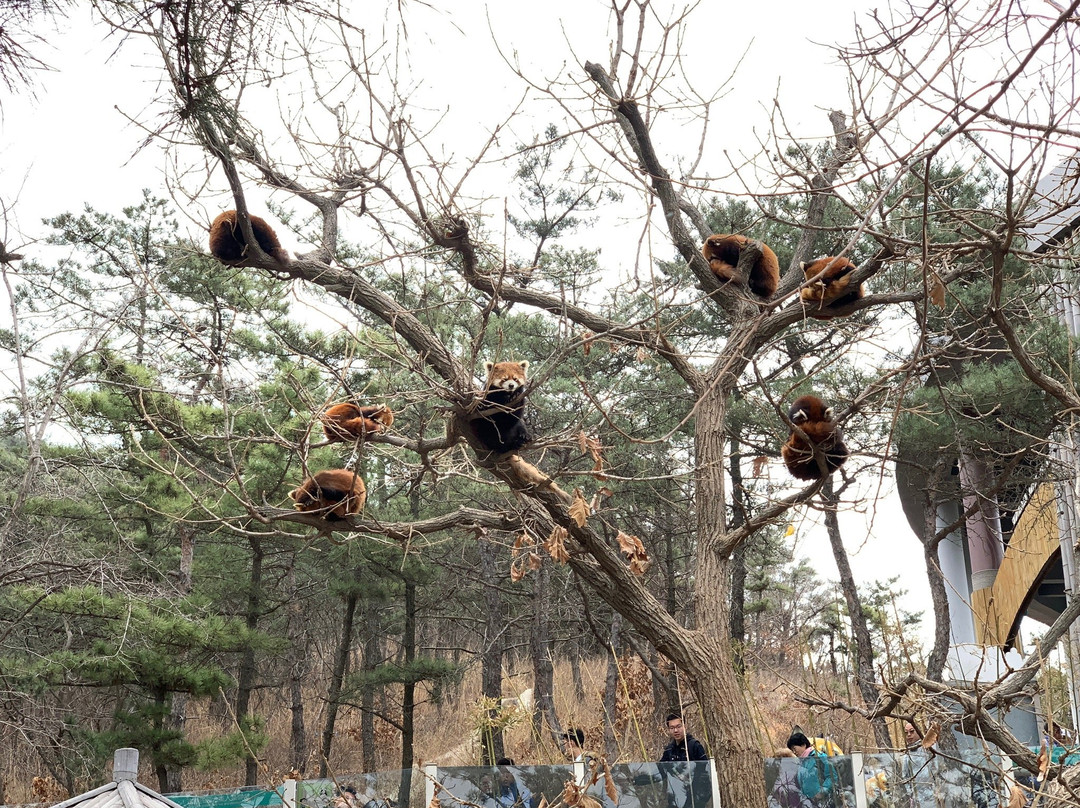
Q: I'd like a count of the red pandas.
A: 7